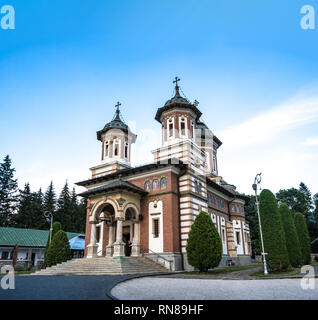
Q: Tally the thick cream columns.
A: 4